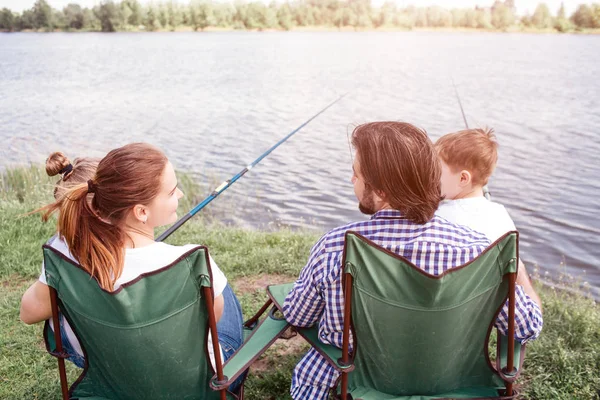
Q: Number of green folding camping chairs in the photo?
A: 2